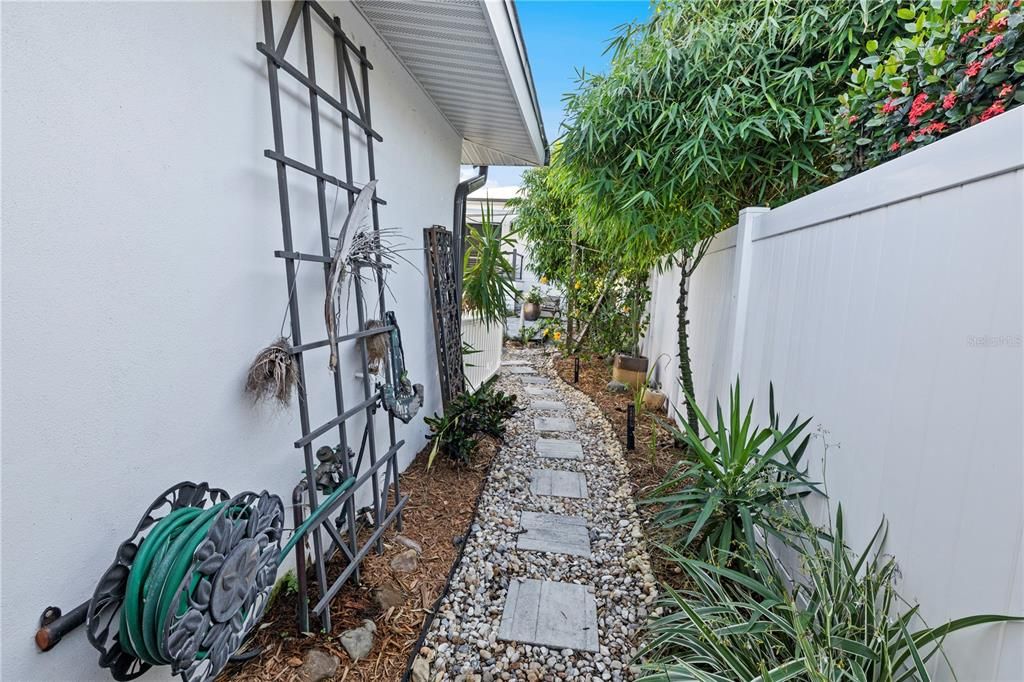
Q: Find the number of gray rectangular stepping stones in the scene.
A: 10